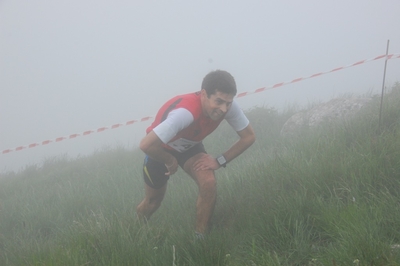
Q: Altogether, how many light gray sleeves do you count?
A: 2